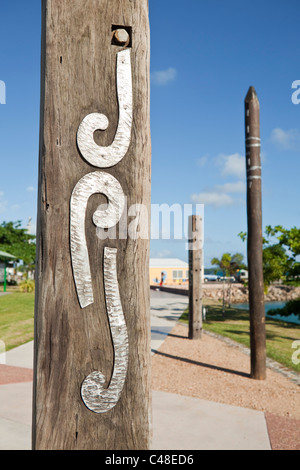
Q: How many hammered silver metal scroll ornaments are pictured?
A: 3